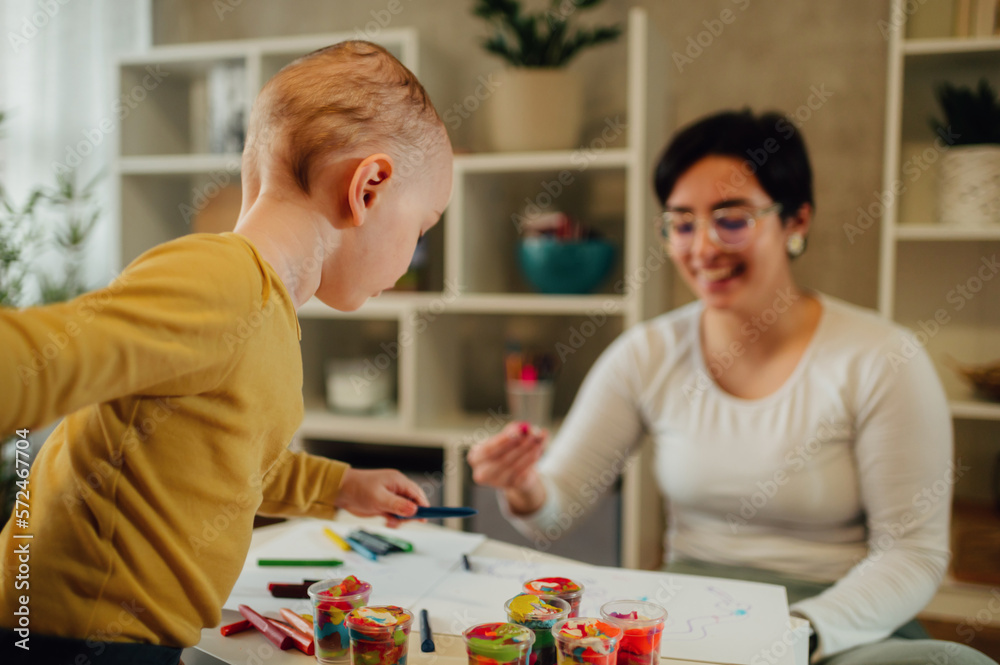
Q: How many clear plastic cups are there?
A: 7